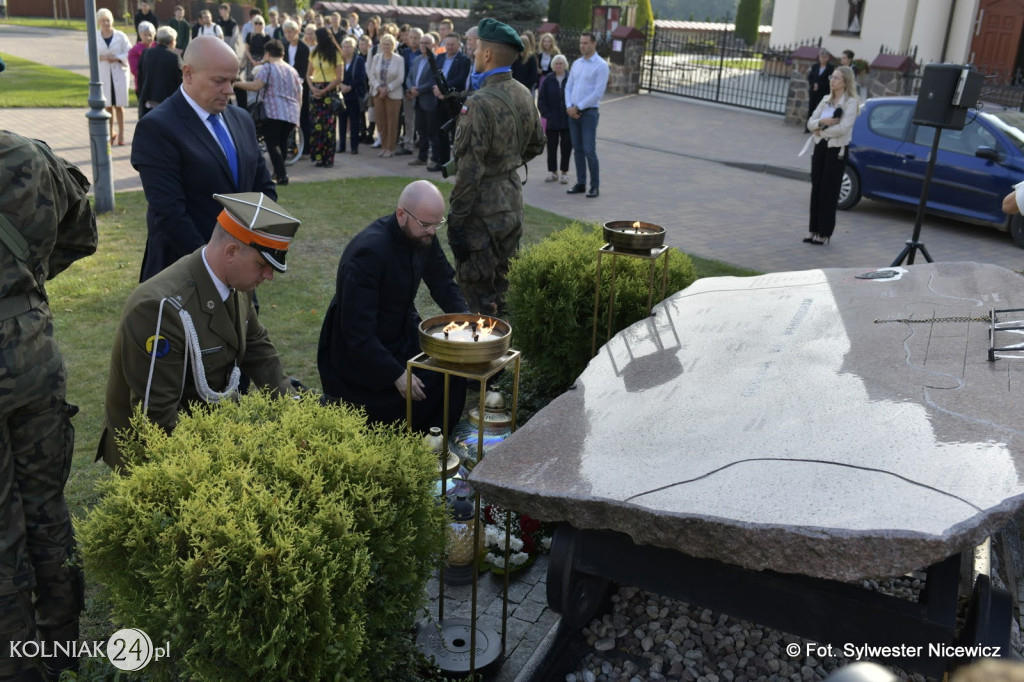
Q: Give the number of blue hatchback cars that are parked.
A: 1